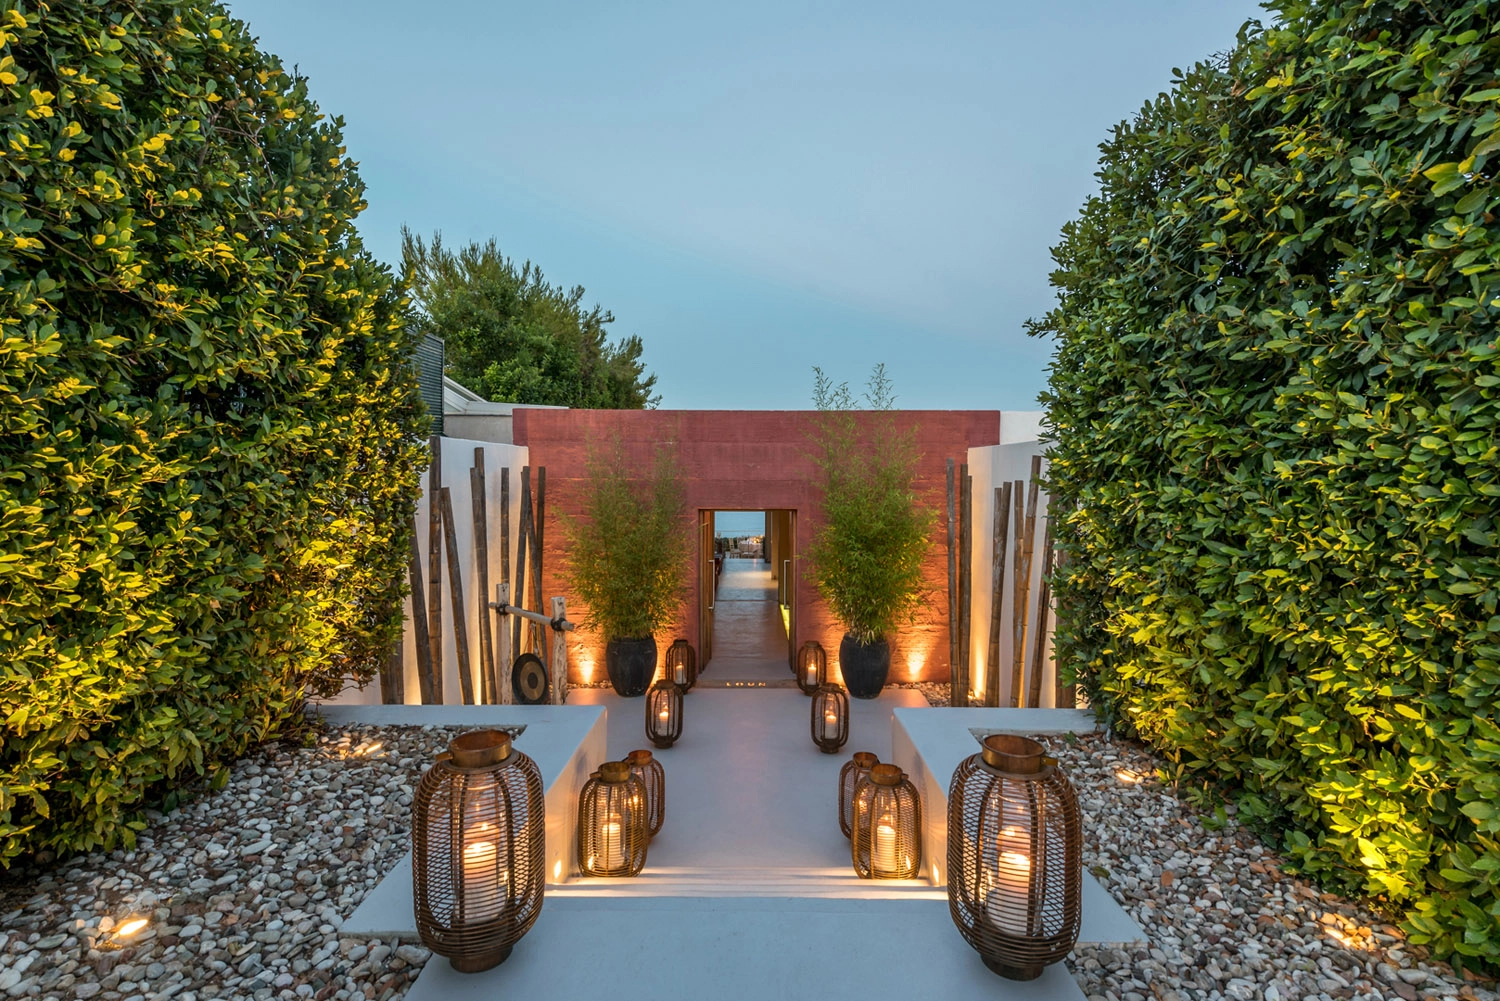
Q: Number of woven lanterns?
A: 10